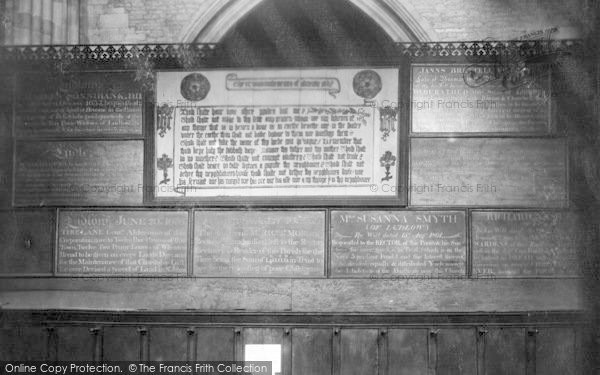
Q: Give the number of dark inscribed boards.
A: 8